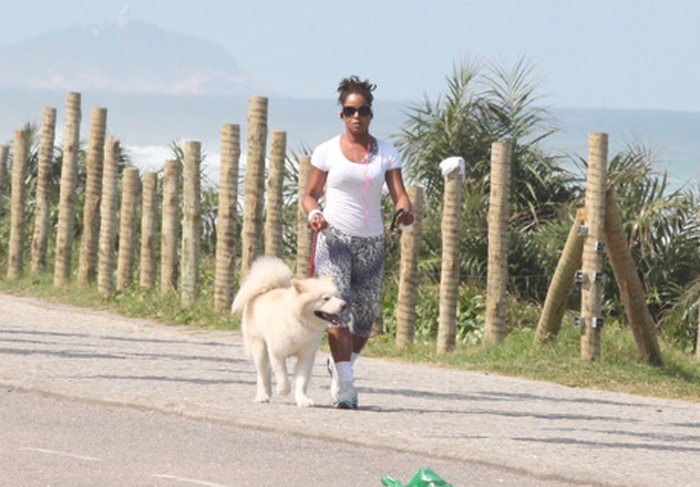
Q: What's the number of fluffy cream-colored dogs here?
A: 1